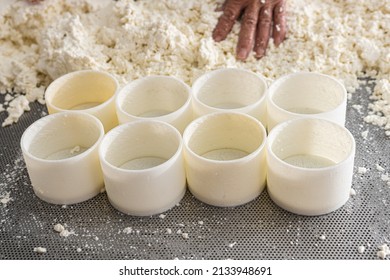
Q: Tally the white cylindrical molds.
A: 8